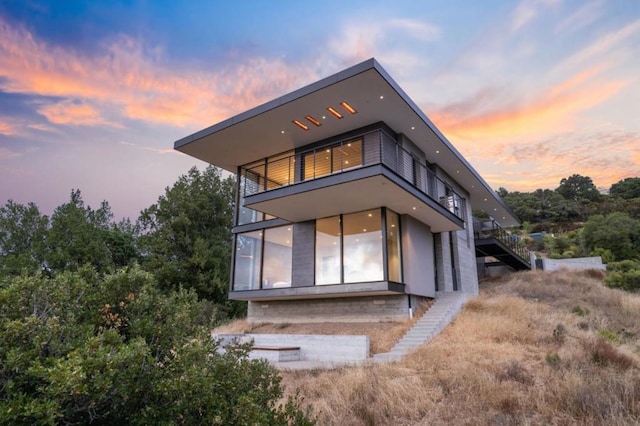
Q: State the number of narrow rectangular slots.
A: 4